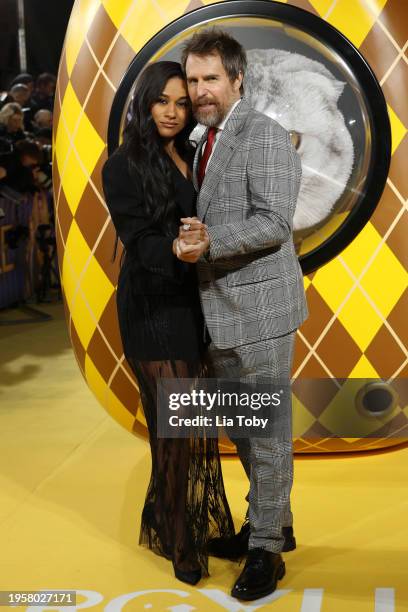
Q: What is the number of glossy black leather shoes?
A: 2